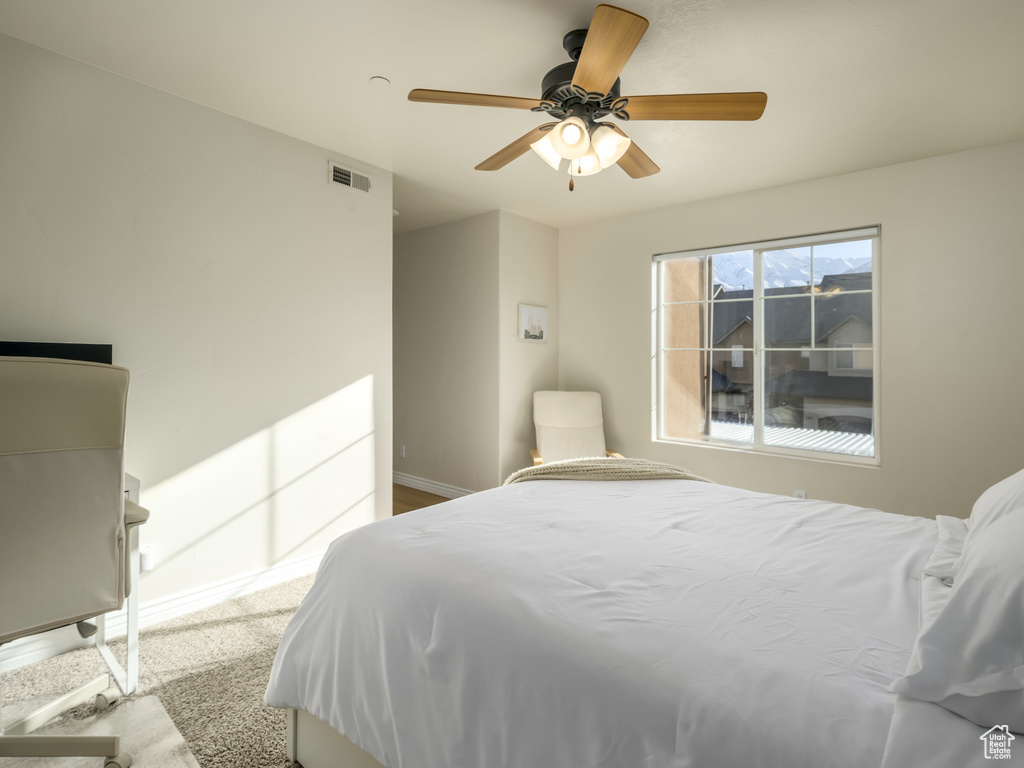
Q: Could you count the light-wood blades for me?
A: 5